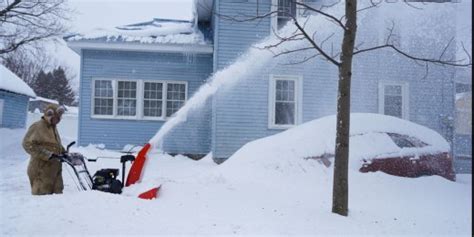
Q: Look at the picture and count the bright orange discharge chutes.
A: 1